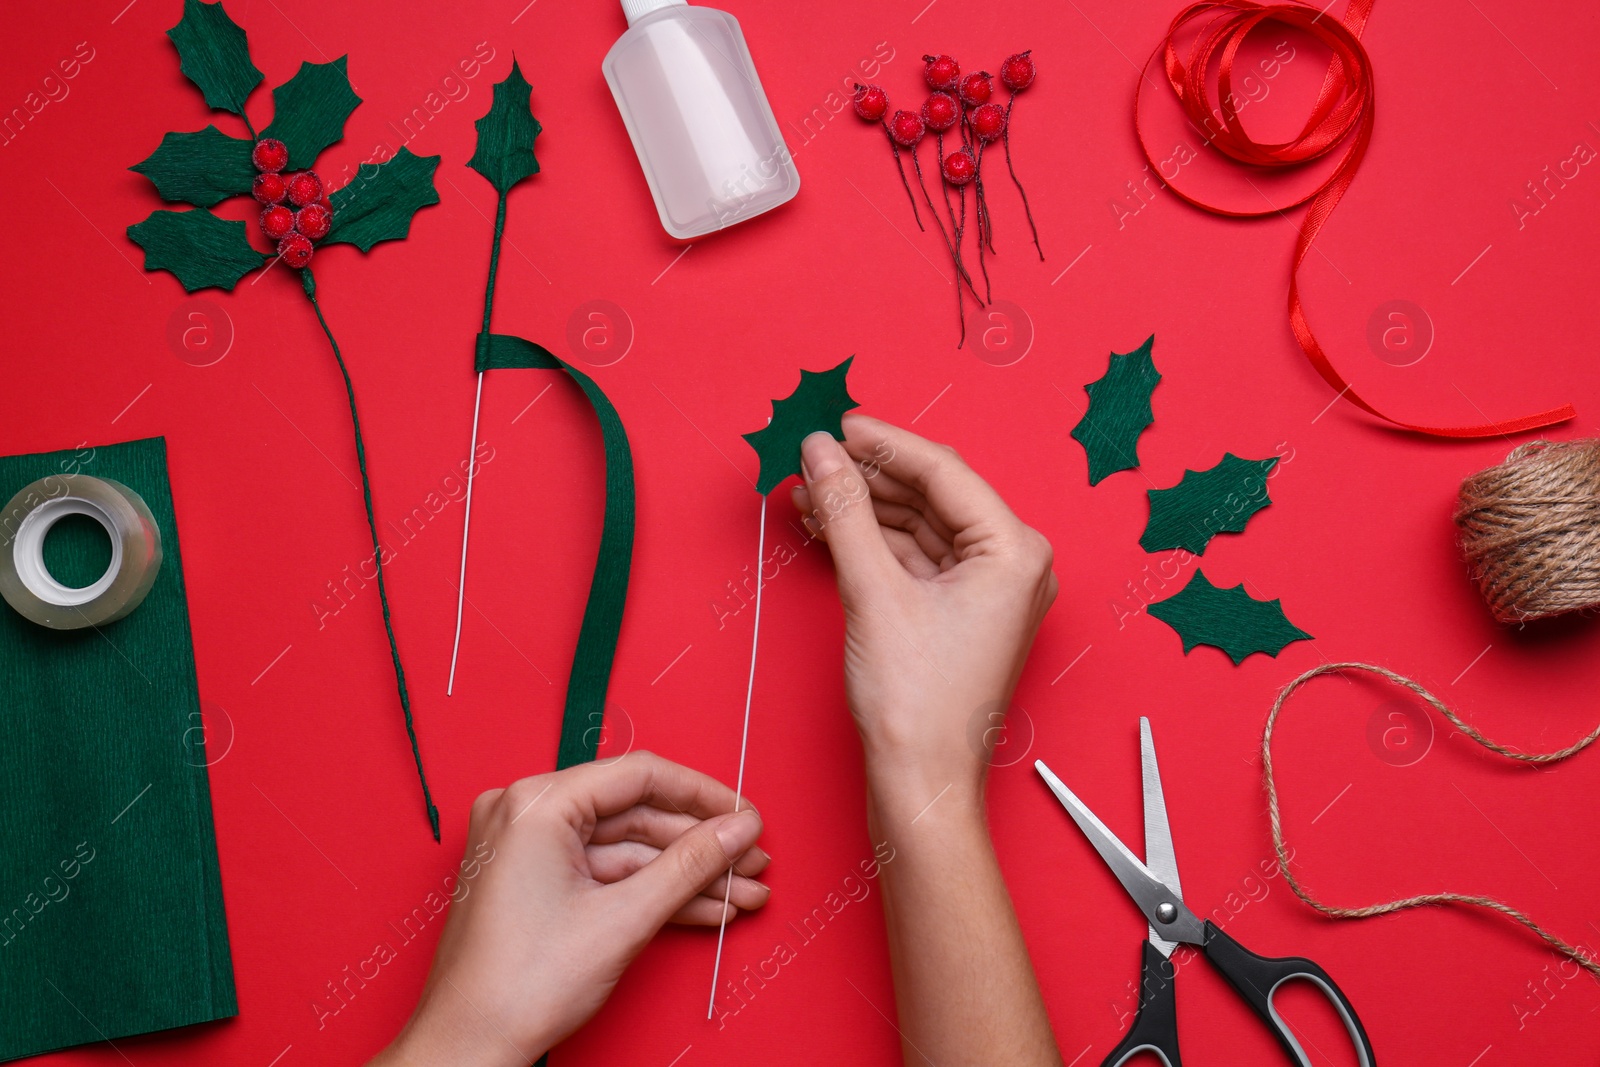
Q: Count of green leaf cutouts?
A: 10